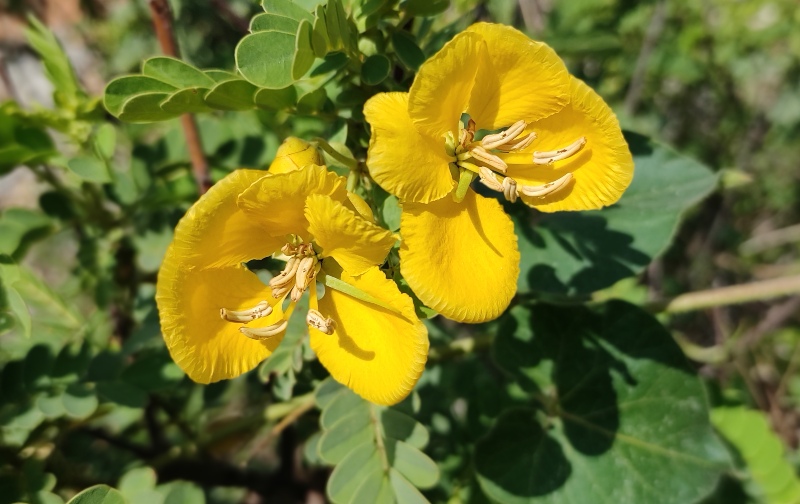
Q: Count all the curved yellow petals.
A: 10